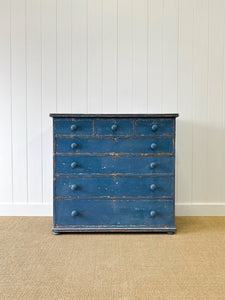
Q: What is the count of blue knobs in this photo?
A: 11